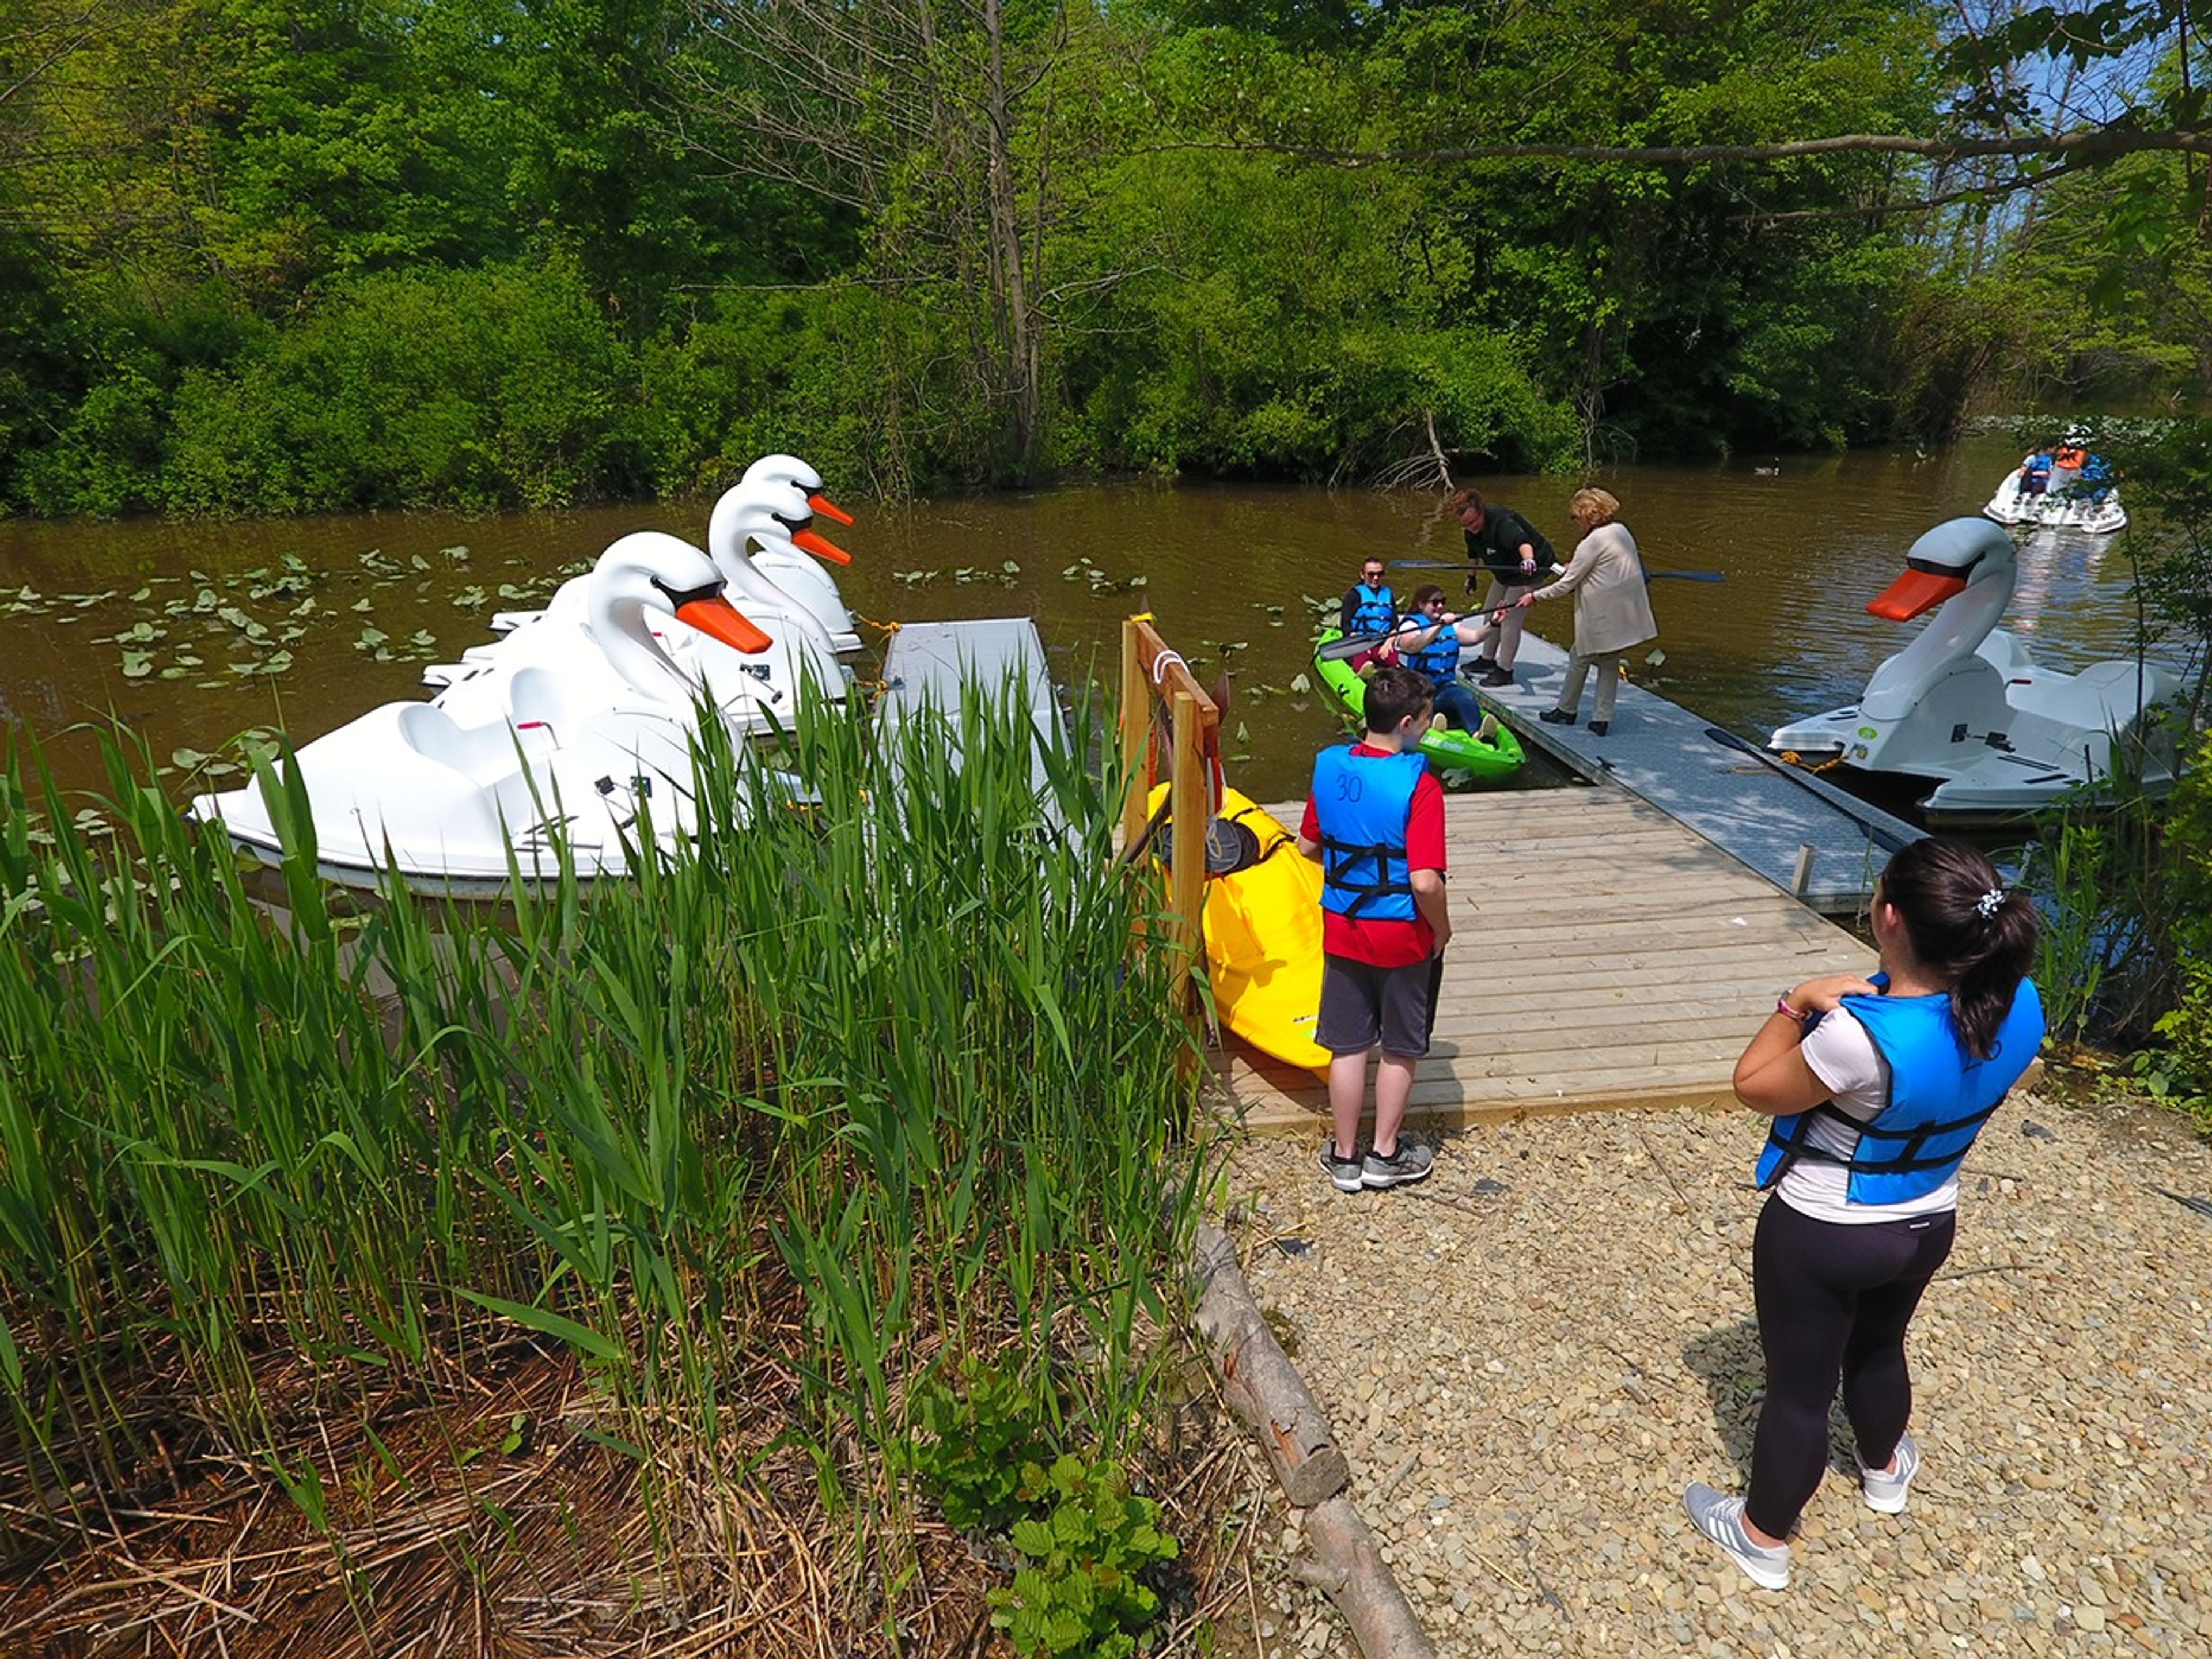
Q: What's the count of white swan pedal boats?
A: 5